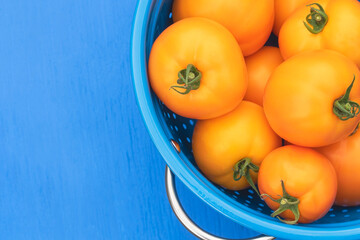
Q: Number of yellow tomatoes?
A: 9